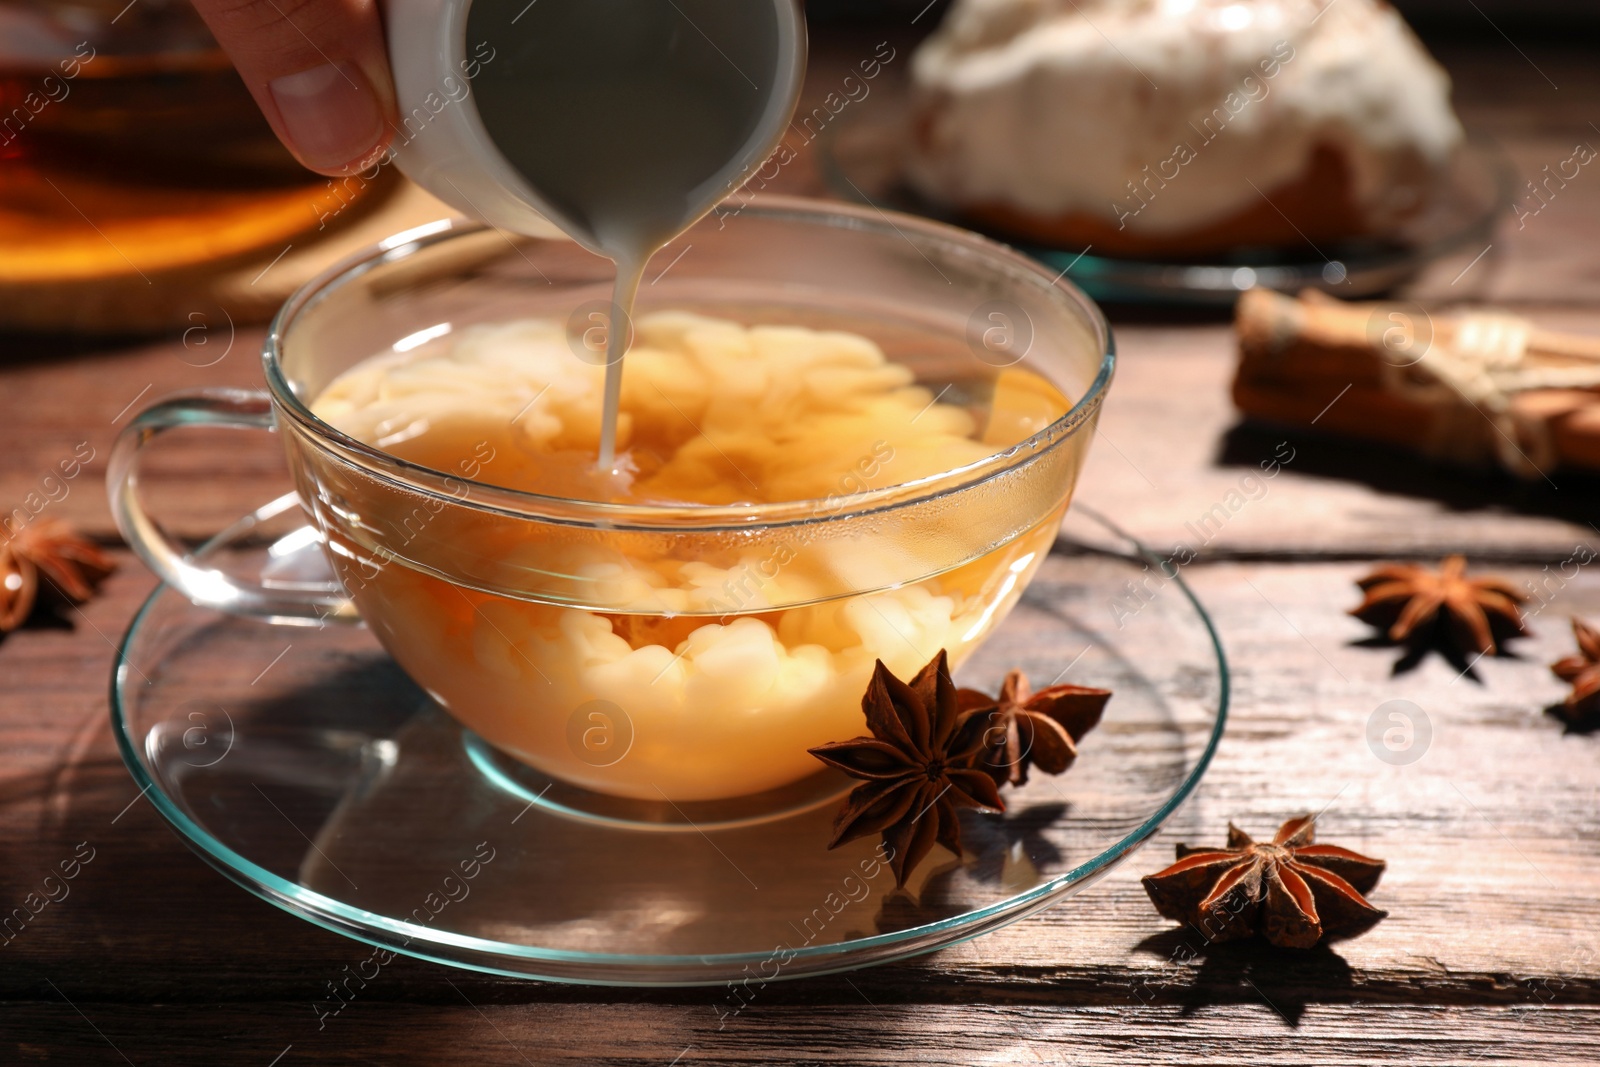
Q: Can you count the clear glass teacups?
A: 1